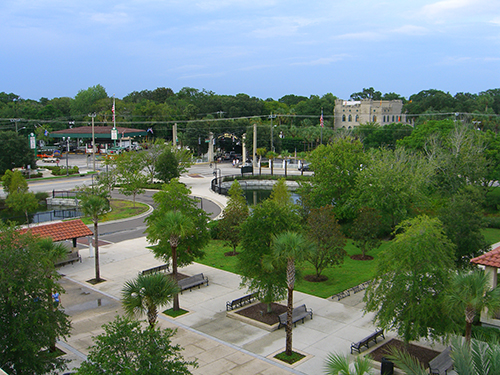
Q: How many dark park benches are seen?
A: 7